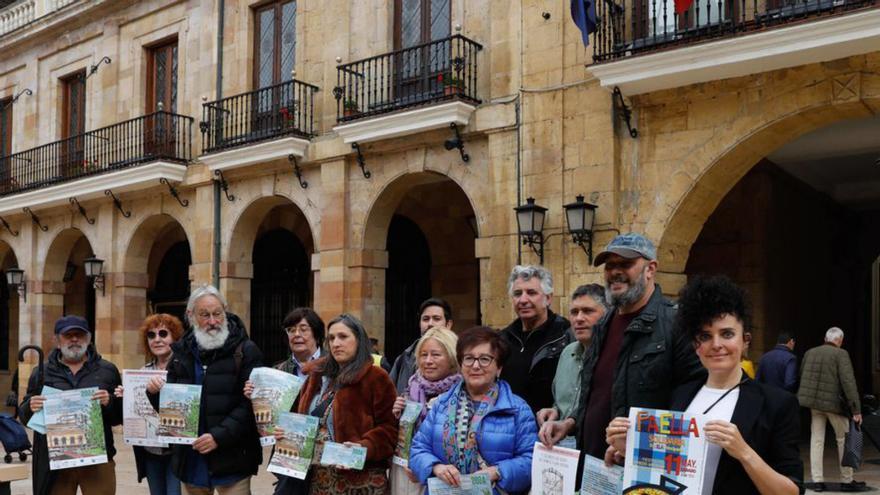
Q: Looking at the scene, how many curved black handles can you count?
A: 1